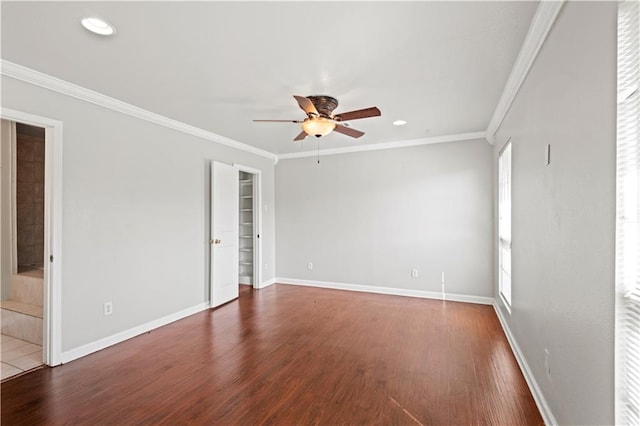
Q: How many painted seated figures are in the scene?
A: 0